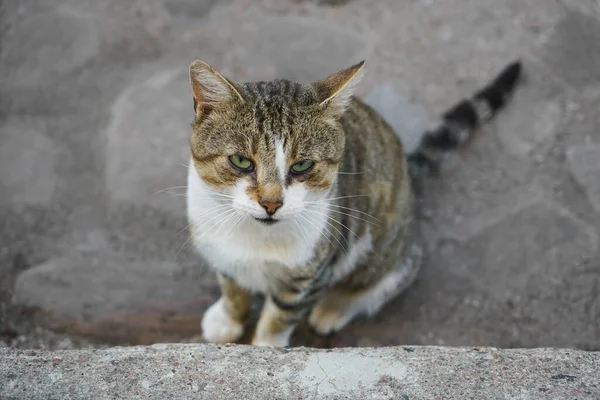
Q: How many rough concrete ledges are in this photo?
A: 1